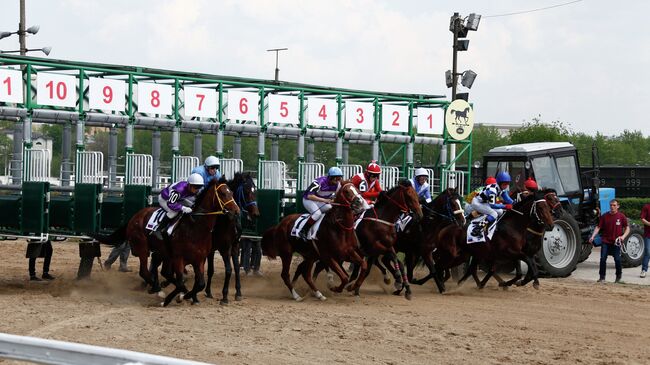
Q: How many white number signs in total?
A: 11